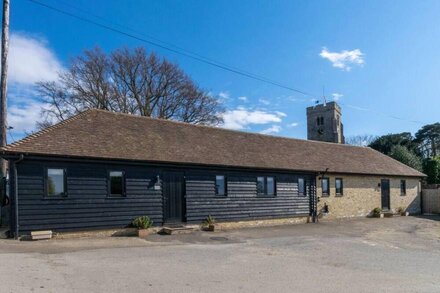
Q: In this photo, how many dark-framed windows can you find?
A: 8